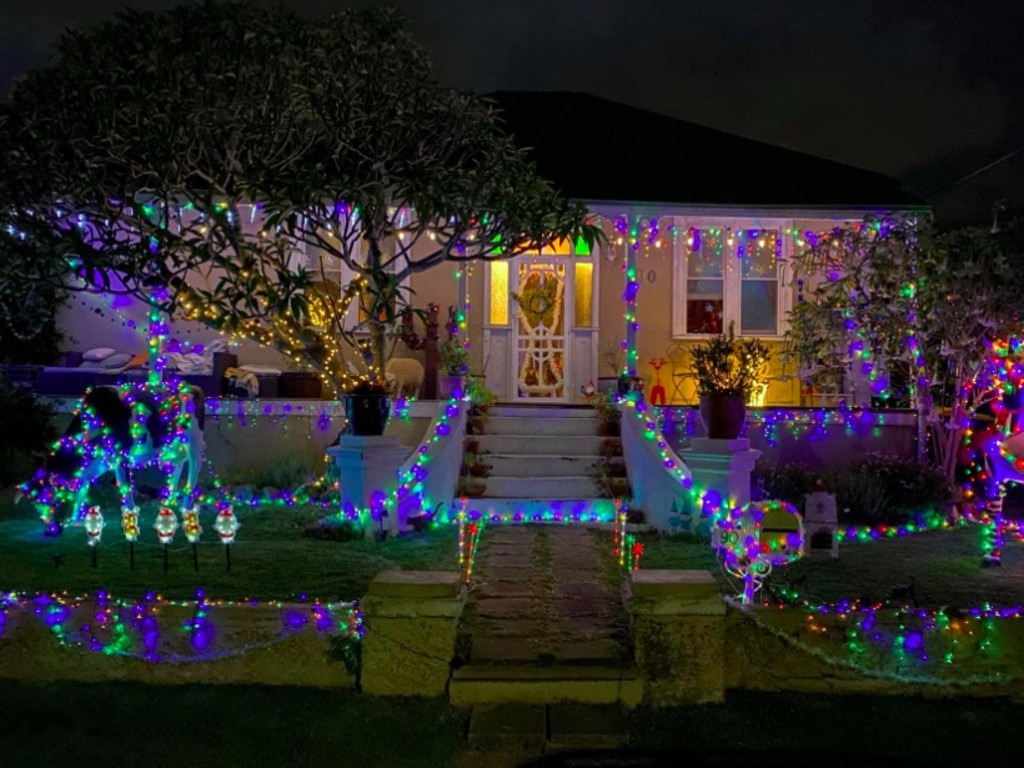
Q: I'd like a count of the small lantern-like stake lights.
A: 5